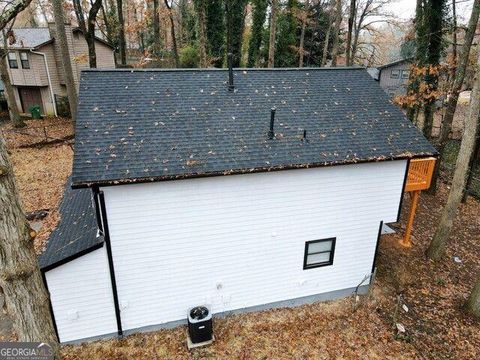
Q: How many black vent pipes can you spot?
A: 3